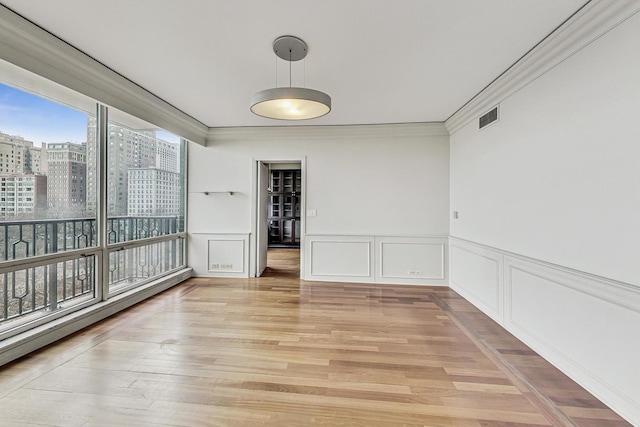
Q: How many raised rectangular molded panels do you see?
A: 5